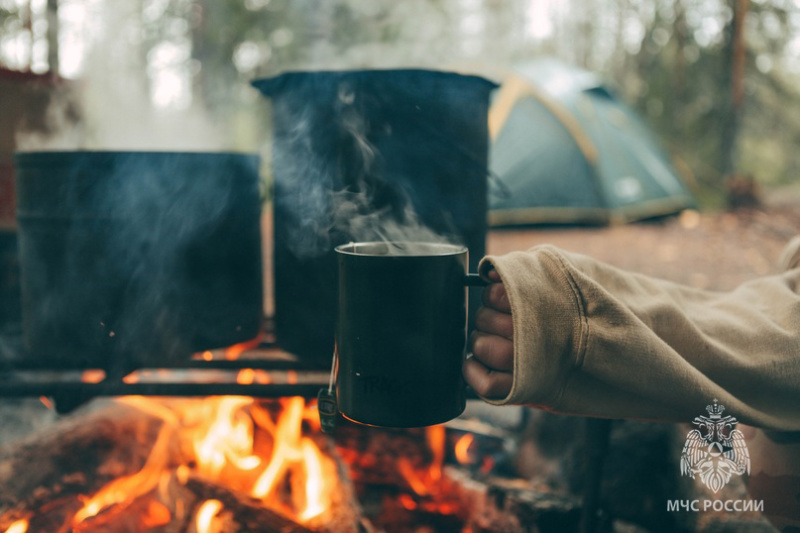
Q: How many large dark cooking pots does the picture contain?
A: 2